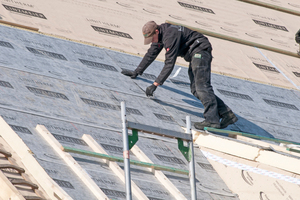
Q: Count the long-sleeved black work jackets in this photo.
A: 1